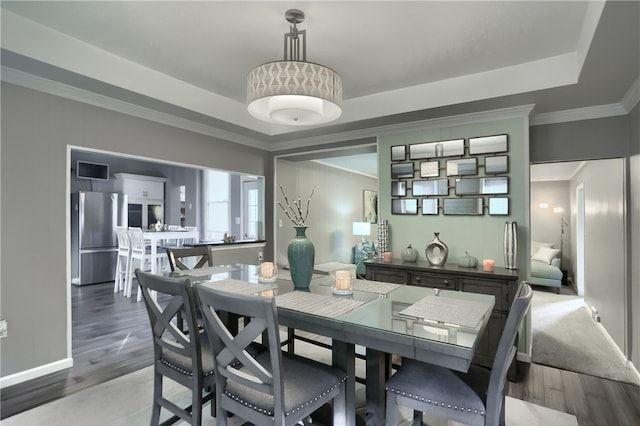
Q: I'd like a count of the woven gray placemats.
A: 6